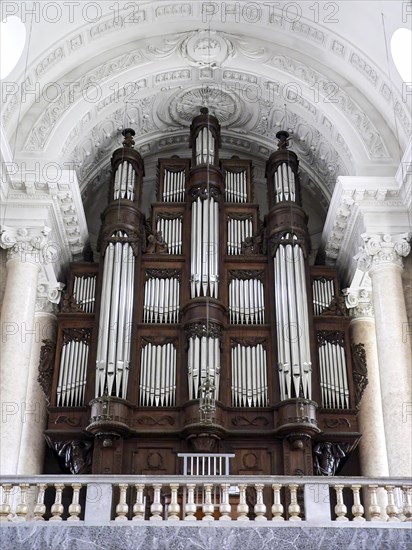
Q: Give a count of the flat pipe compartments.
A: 12